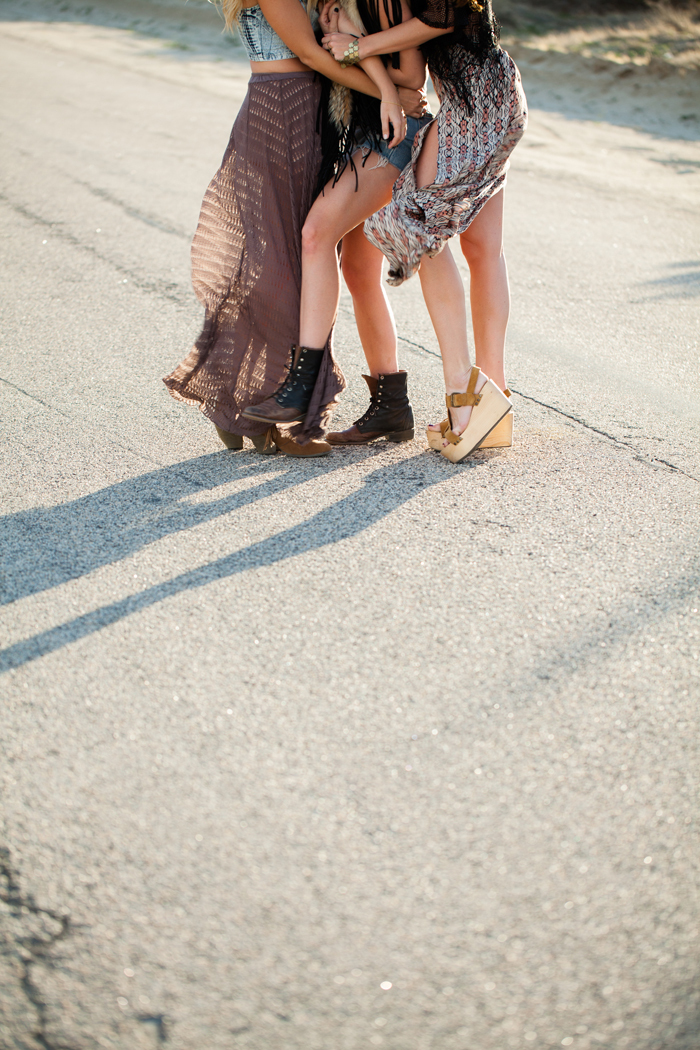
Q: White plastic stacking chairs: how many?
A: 0